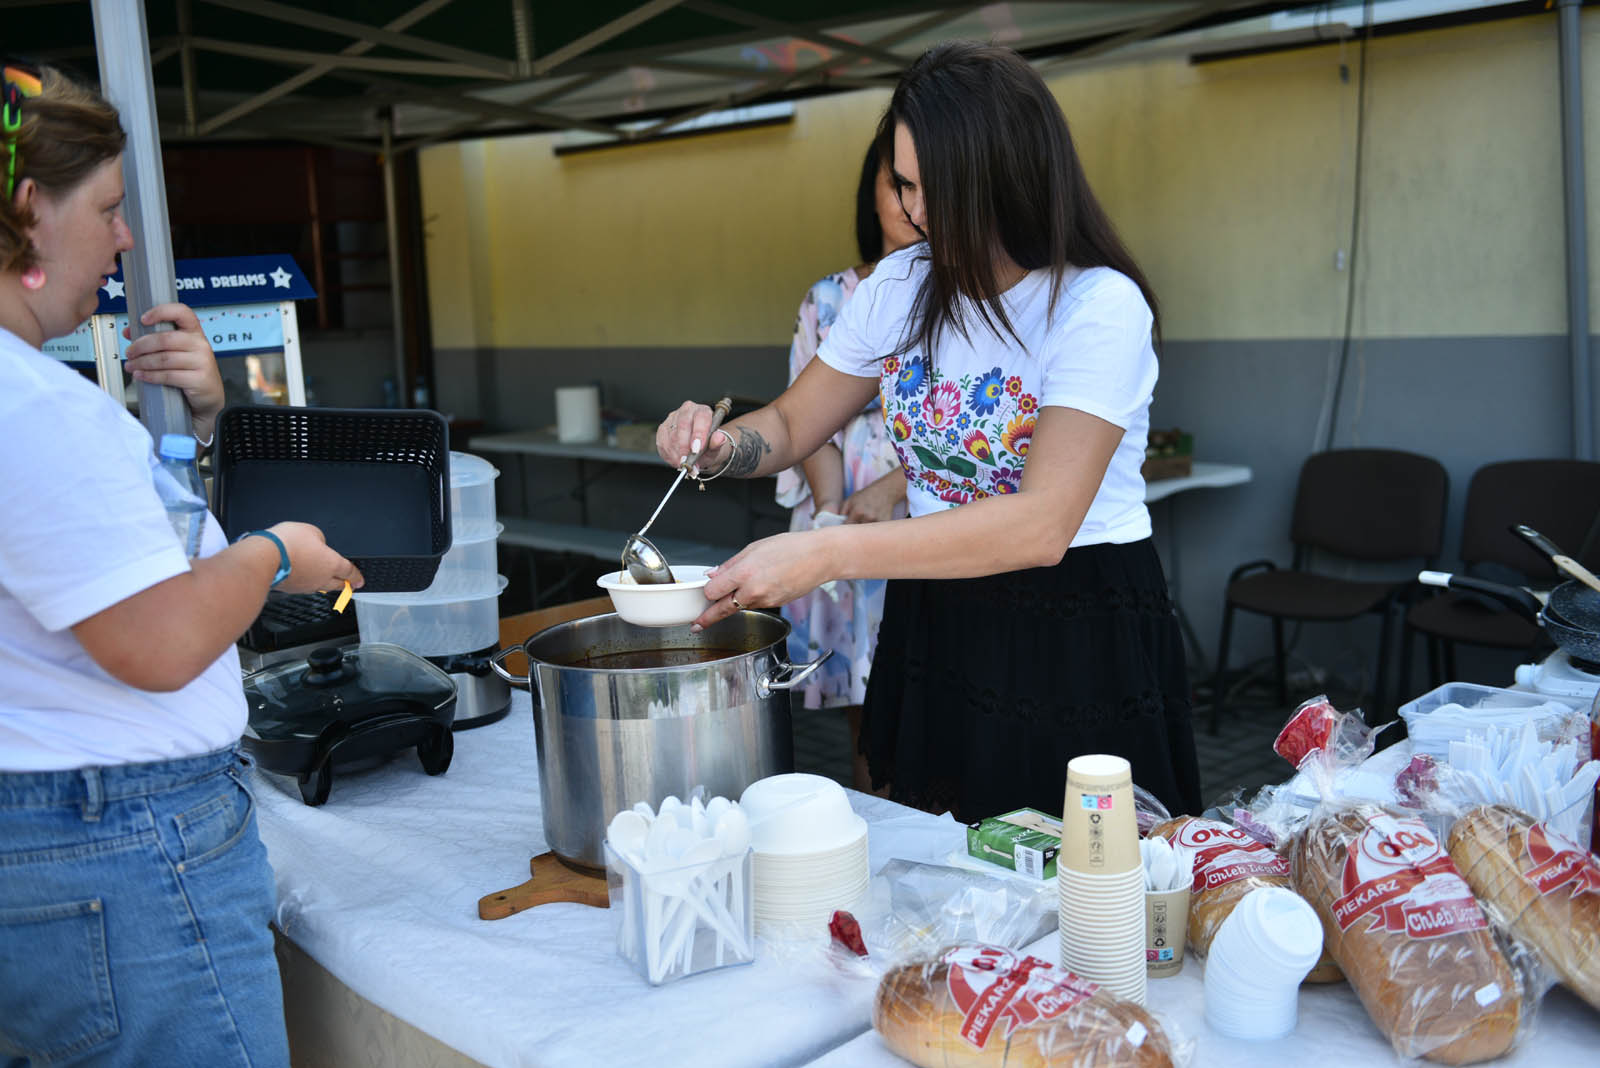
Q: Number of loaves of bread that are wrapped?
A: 4